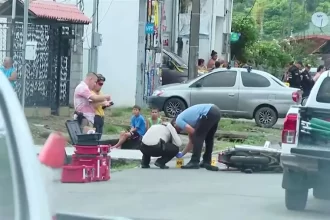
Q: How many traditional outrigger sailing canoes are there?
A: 0